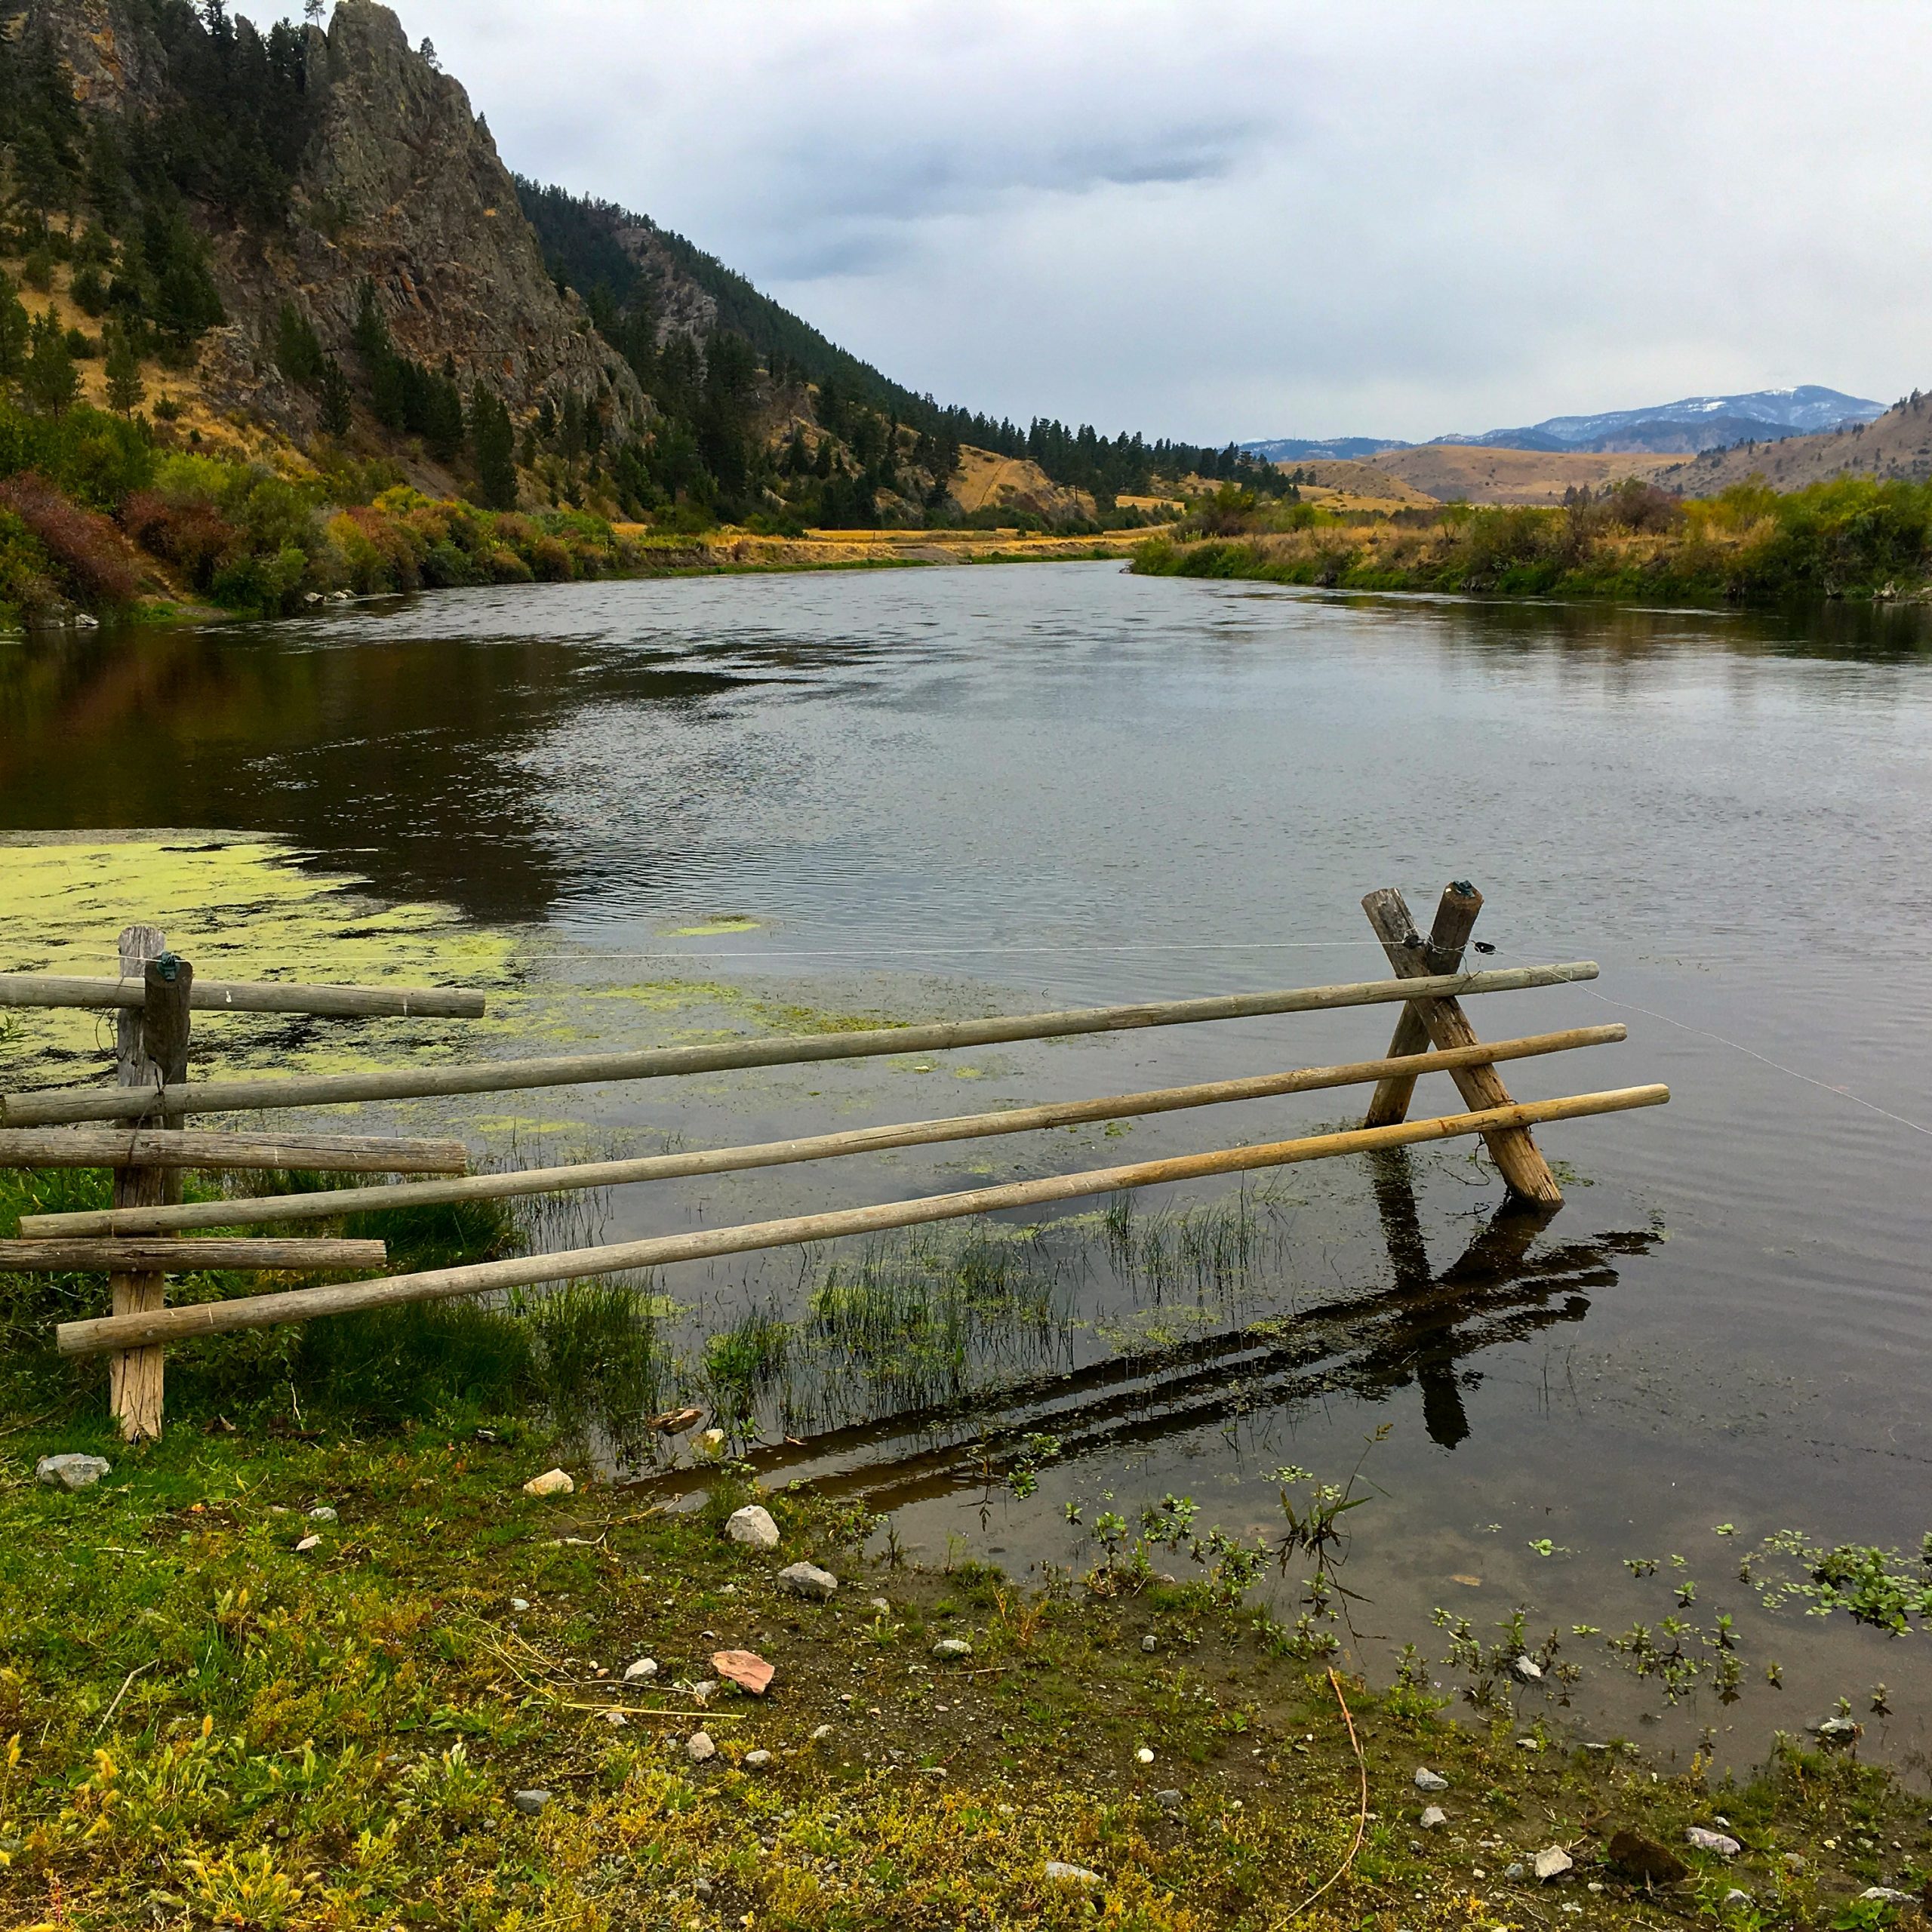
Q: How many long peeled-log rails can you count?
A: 3